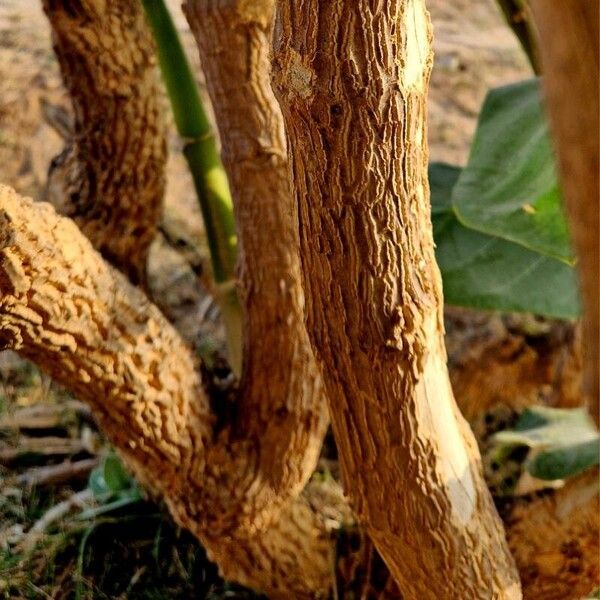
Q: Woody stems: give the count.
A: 5